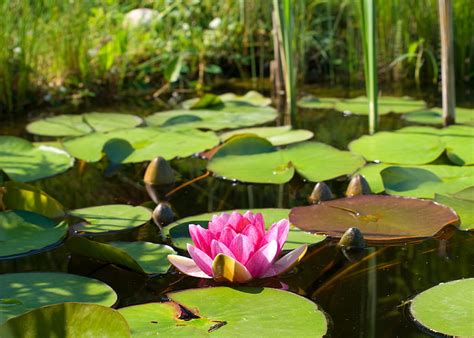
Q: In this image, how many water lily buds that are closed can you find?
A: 5